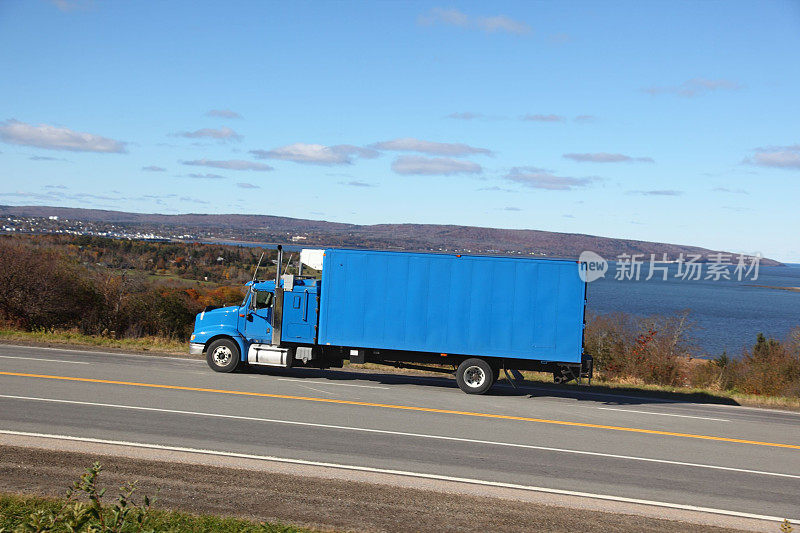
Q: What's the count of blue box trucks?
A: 1